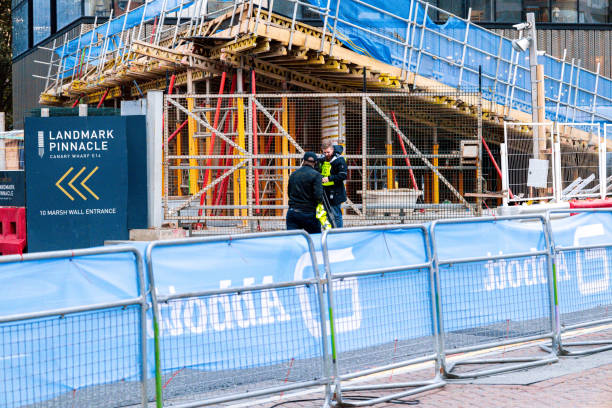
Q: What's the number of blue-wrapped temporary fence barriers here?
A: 5